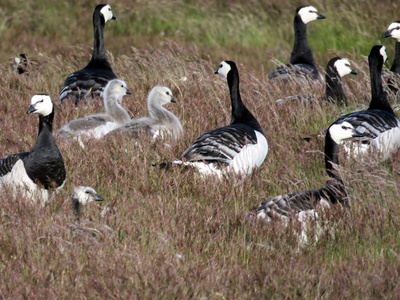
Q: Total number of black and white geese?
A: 8